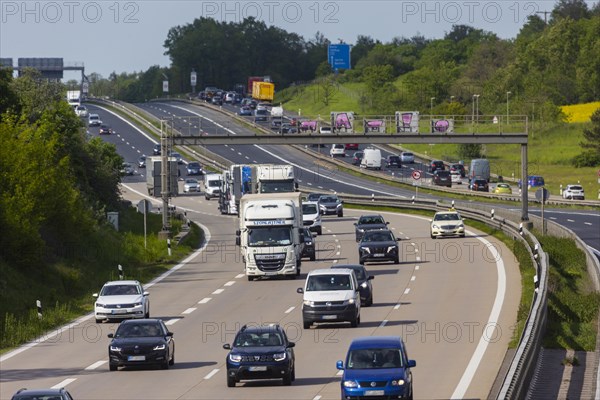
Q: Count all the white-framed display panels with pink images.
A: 5